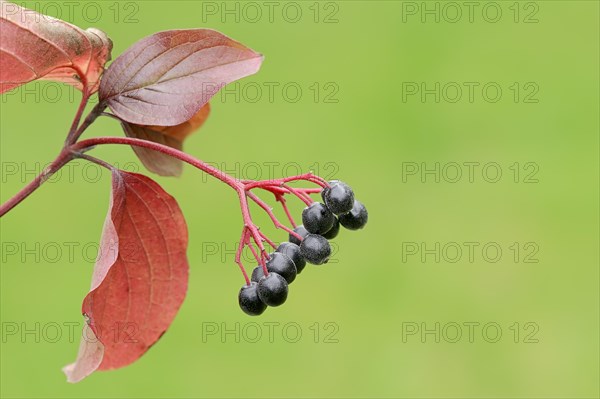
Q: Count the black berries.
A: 11